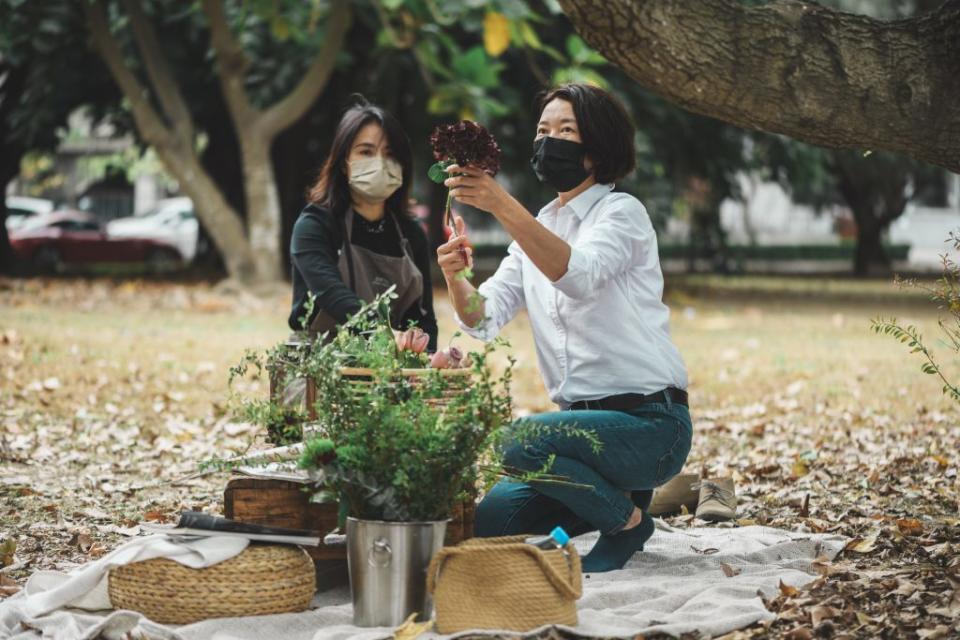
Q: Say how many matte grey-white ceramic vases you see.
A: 0